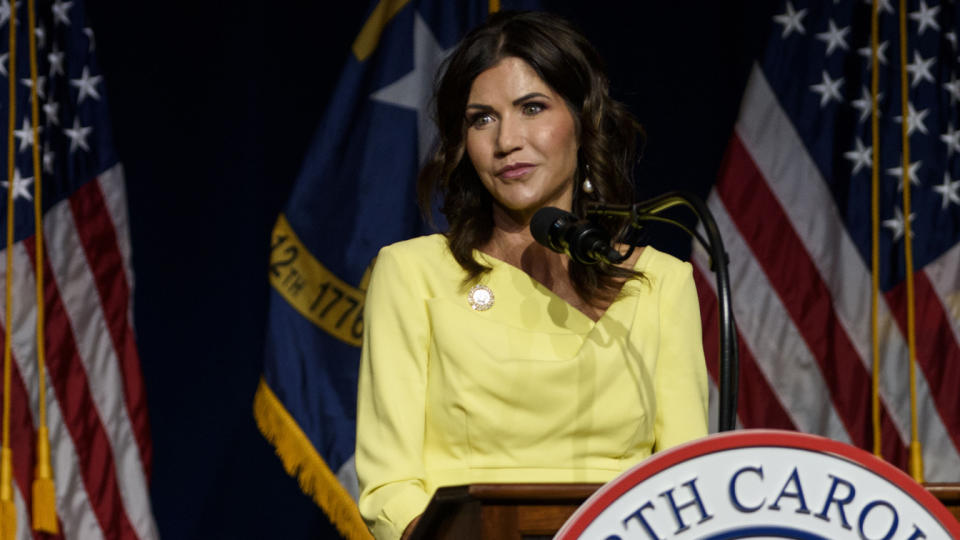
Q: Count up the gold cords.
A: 4